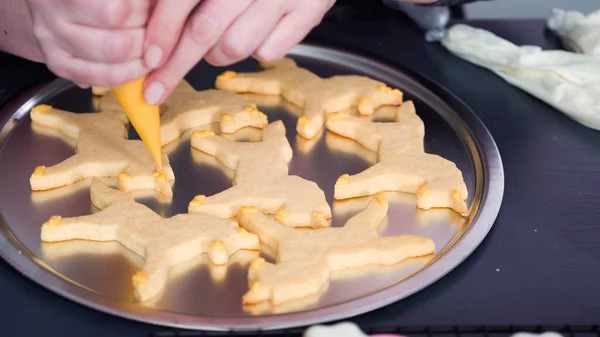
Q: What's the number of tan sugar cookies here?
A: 7